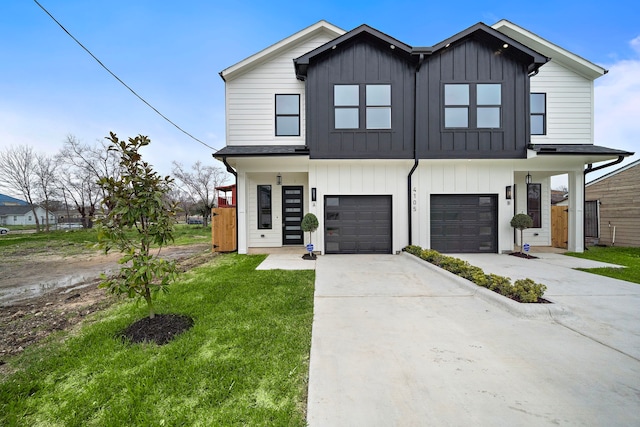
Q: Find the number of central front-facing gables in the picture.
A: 2